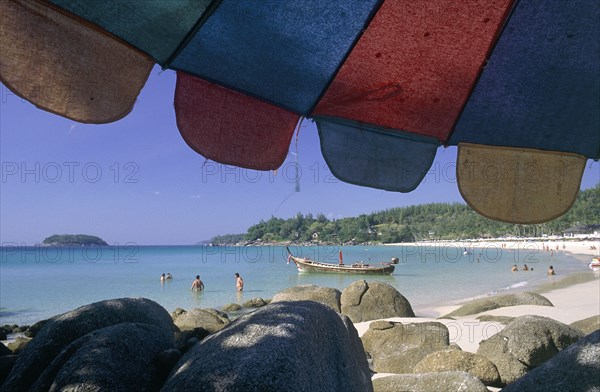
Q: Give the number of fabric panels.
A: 8